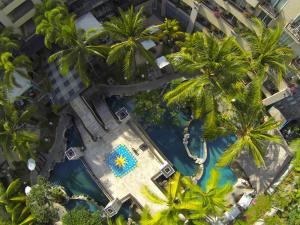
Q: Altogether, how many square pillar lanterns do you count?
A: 4